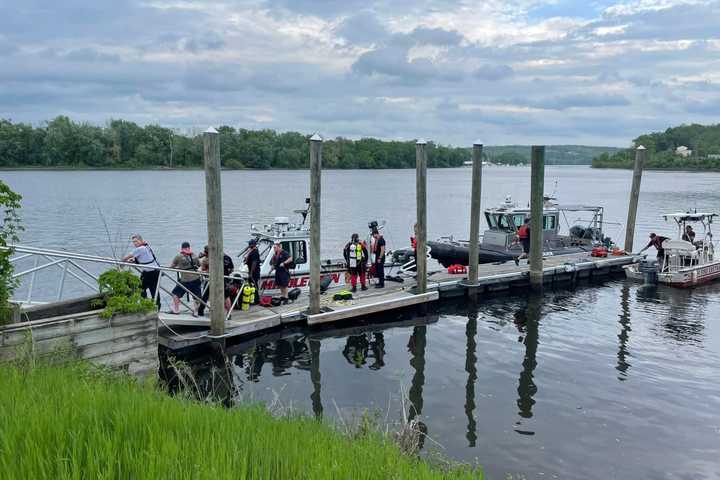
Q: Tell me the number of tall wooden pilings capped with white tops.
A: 5